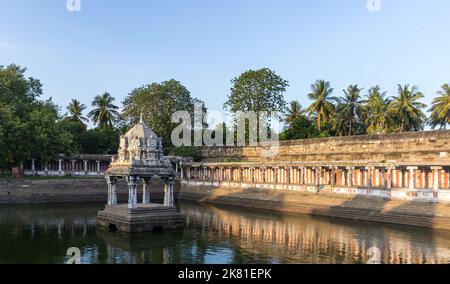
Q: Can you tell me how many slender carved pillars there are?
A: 4